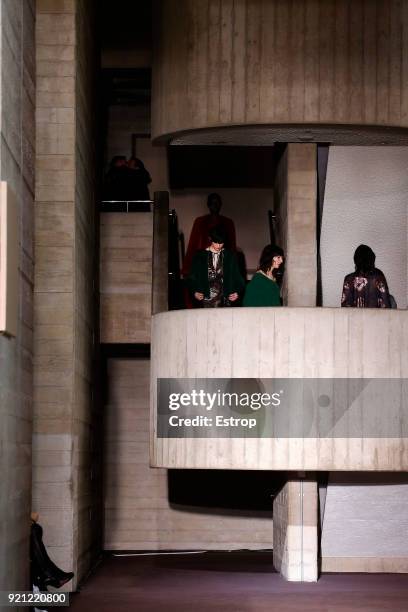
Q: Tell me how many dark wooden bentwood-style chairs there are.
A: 0